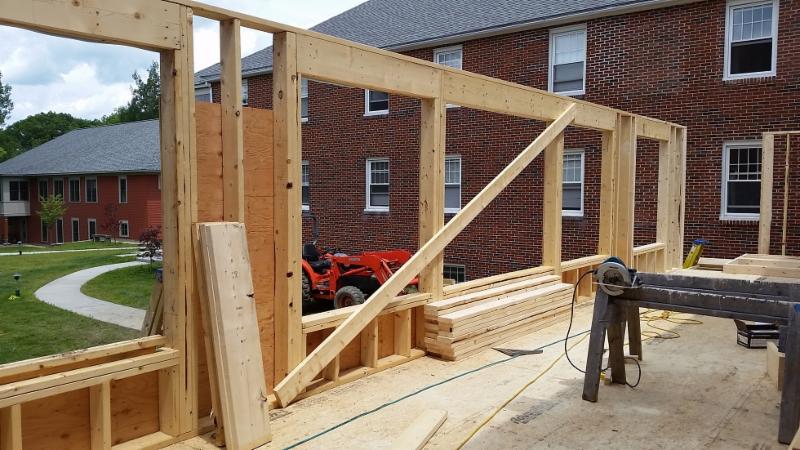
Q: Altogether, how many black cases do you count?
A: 1